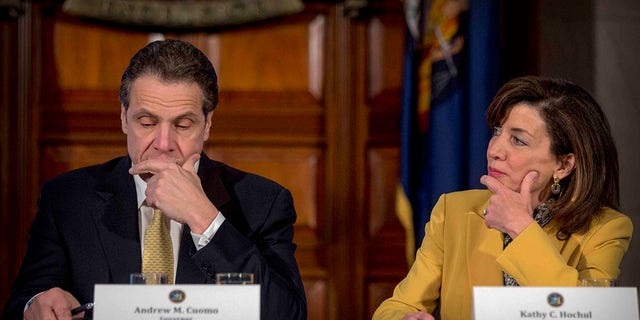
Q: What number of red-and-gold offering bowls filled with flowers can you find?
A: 0